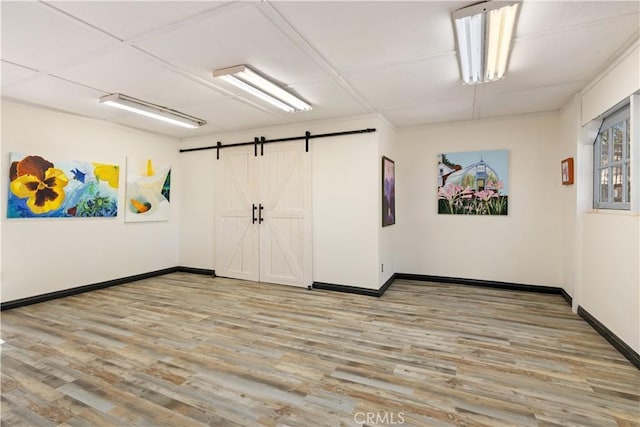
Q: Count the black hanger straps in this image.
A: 4